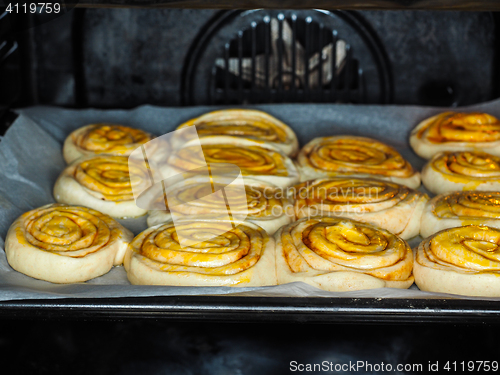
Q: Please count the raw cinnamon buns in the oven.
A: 14